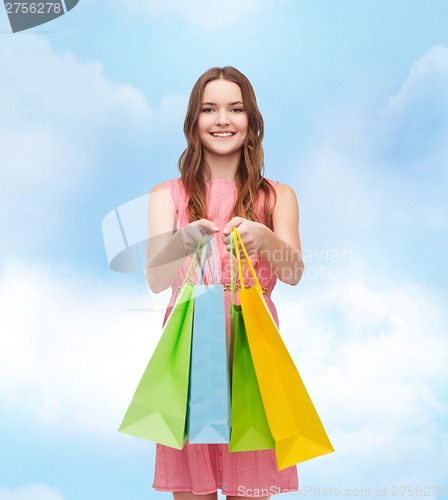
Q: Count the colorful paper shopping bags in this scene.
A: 4